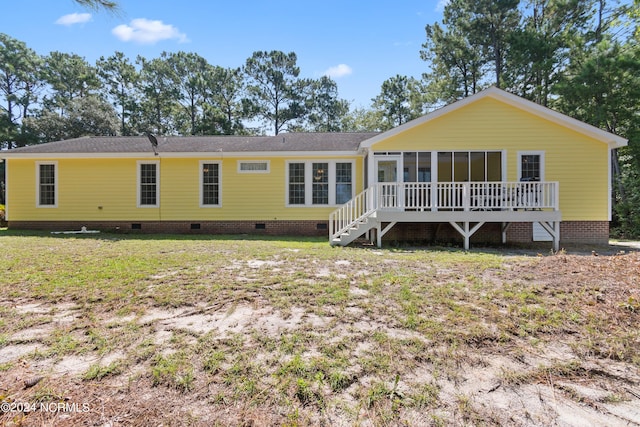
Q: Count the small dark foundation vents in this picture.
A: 4